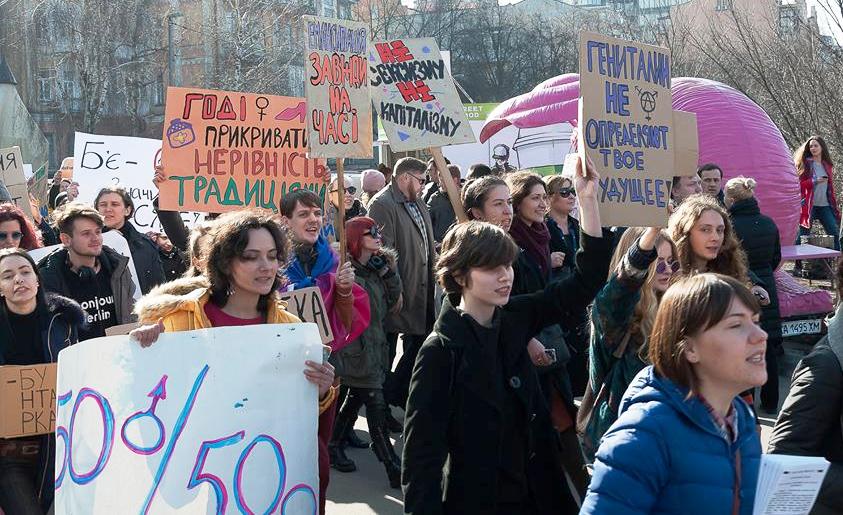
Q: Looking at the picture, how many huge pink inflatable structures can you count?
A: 1